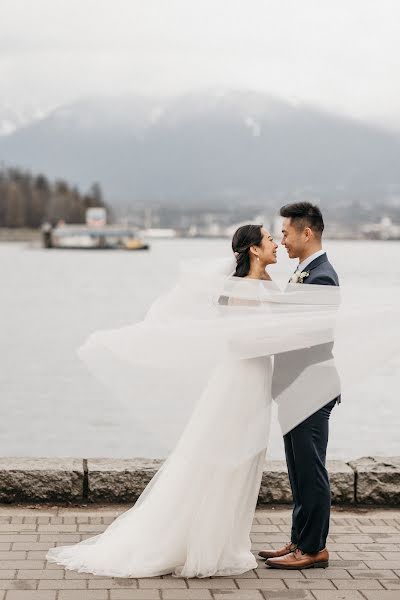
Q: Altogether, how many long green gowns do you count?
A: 0